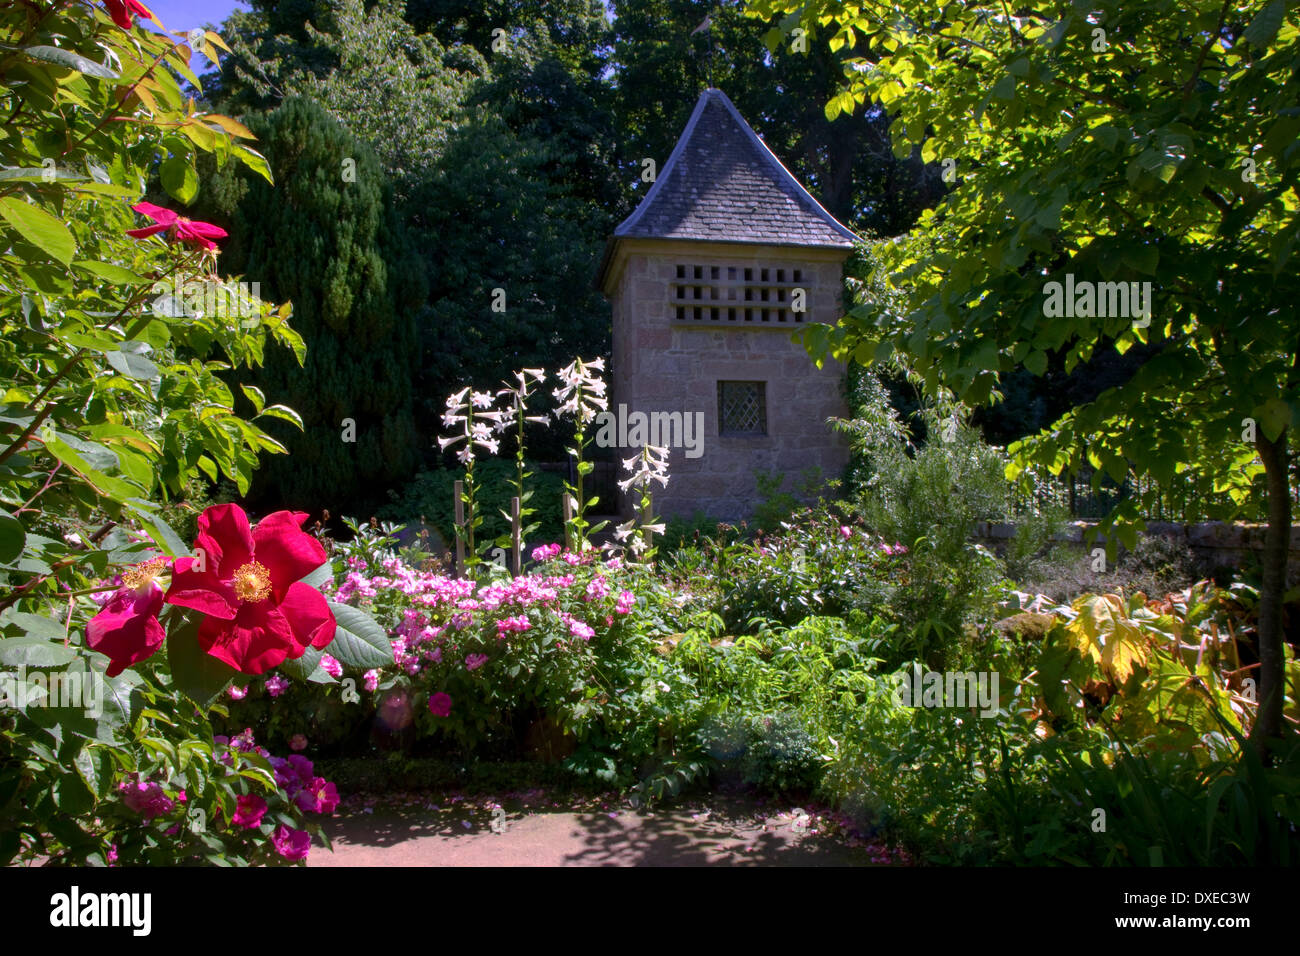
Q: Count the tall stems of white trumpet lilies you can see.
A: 4